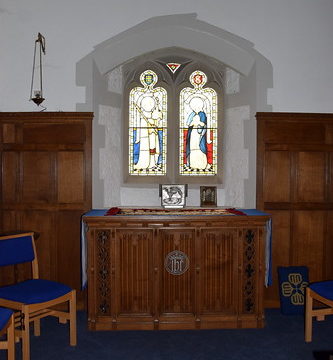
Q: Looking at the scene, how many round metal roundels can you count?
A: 1